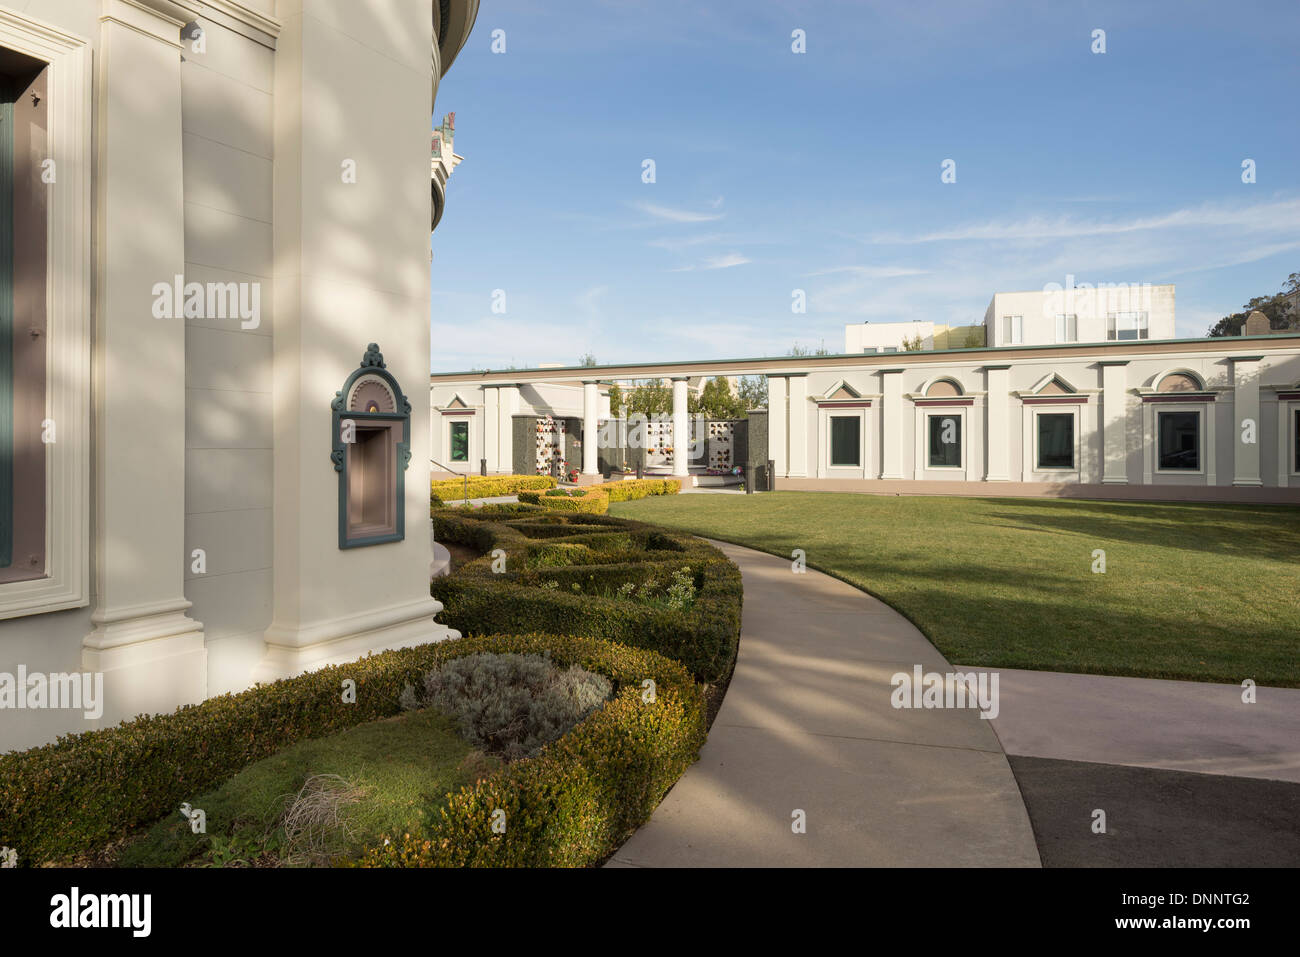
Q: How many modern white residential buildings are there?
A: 2